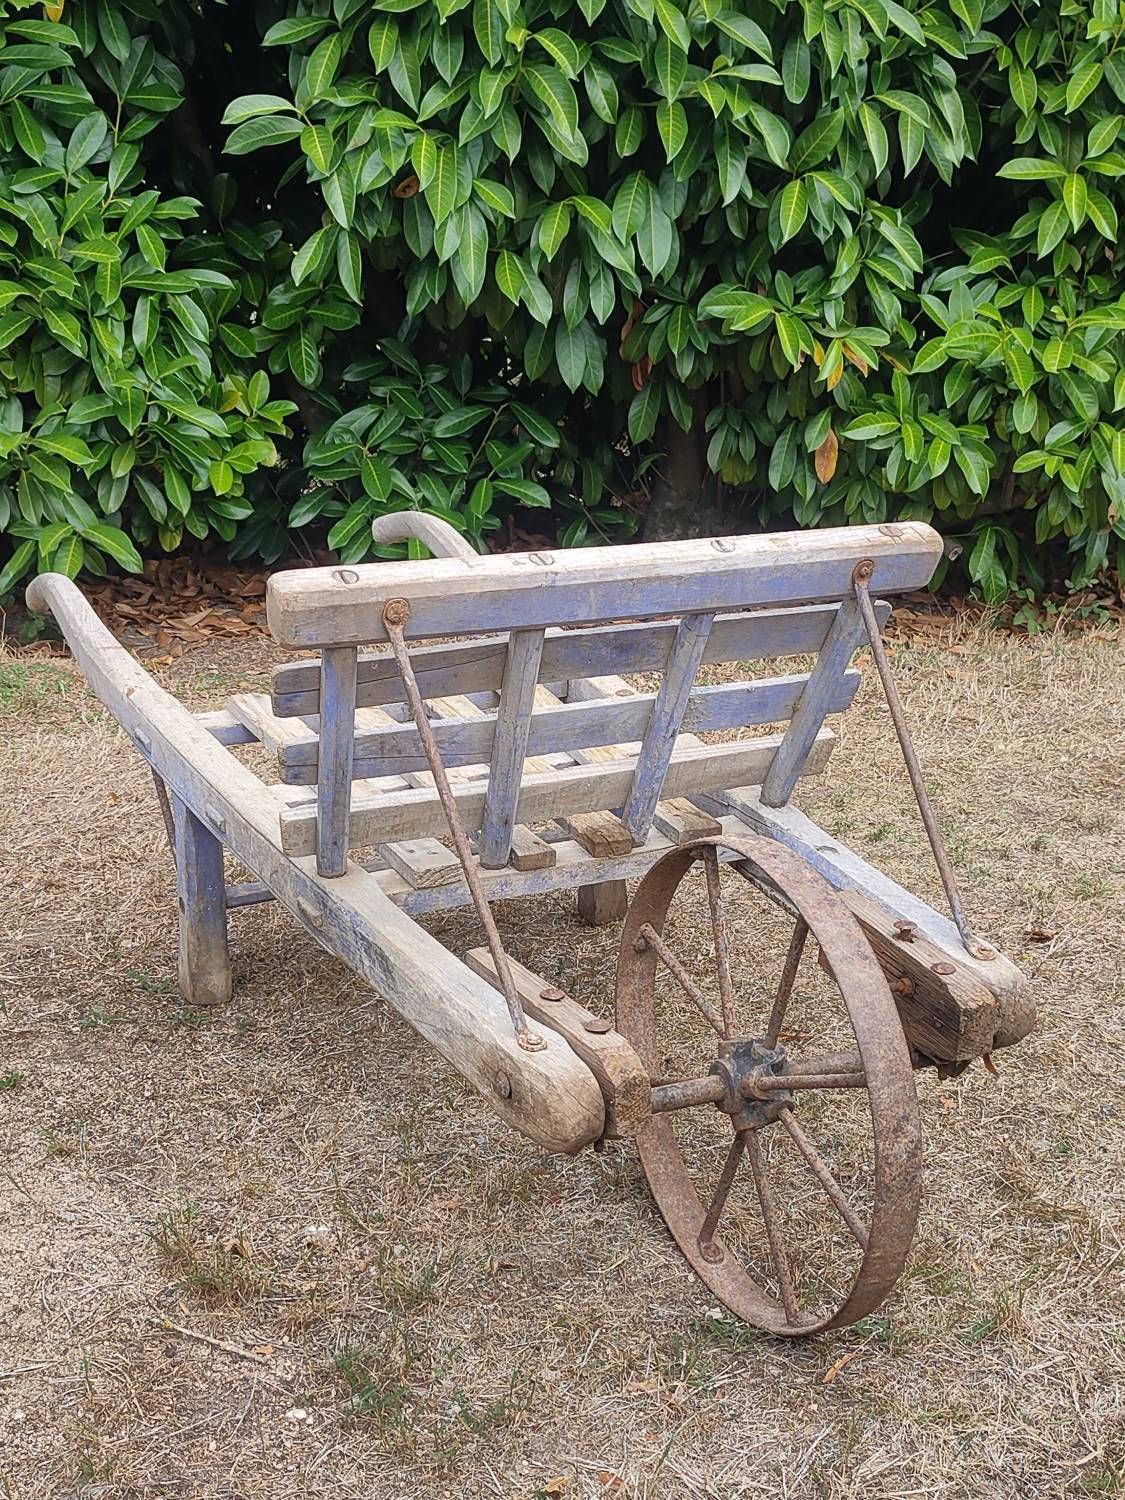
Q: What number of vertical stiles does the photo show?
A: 4